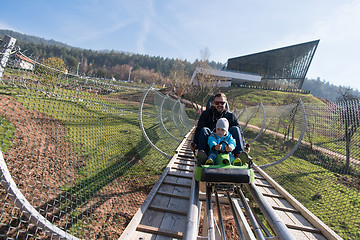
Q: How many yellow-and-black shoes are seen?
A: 2